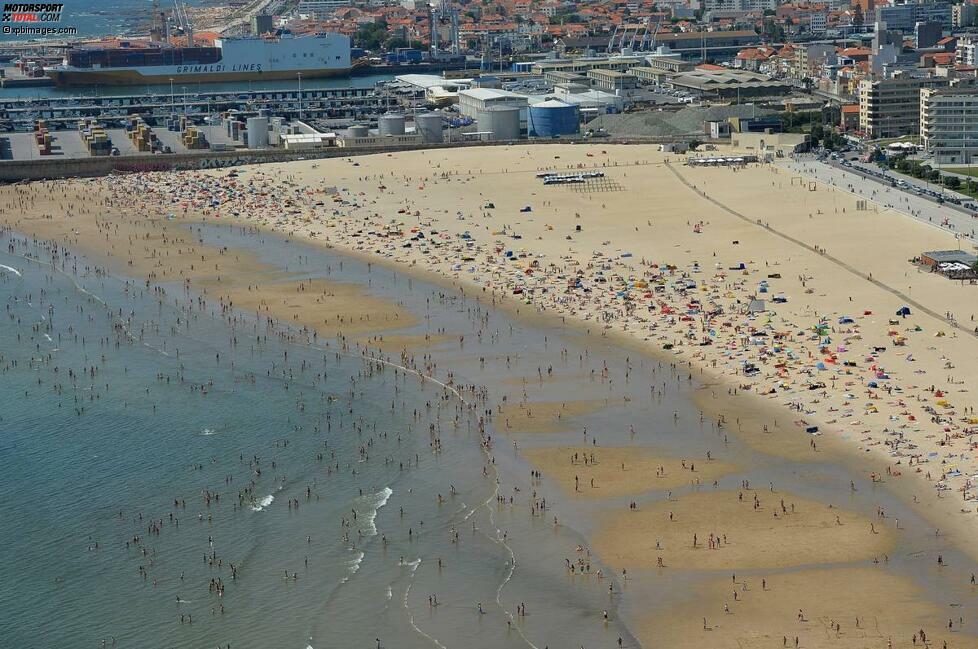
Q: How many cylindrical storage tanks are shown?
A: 6